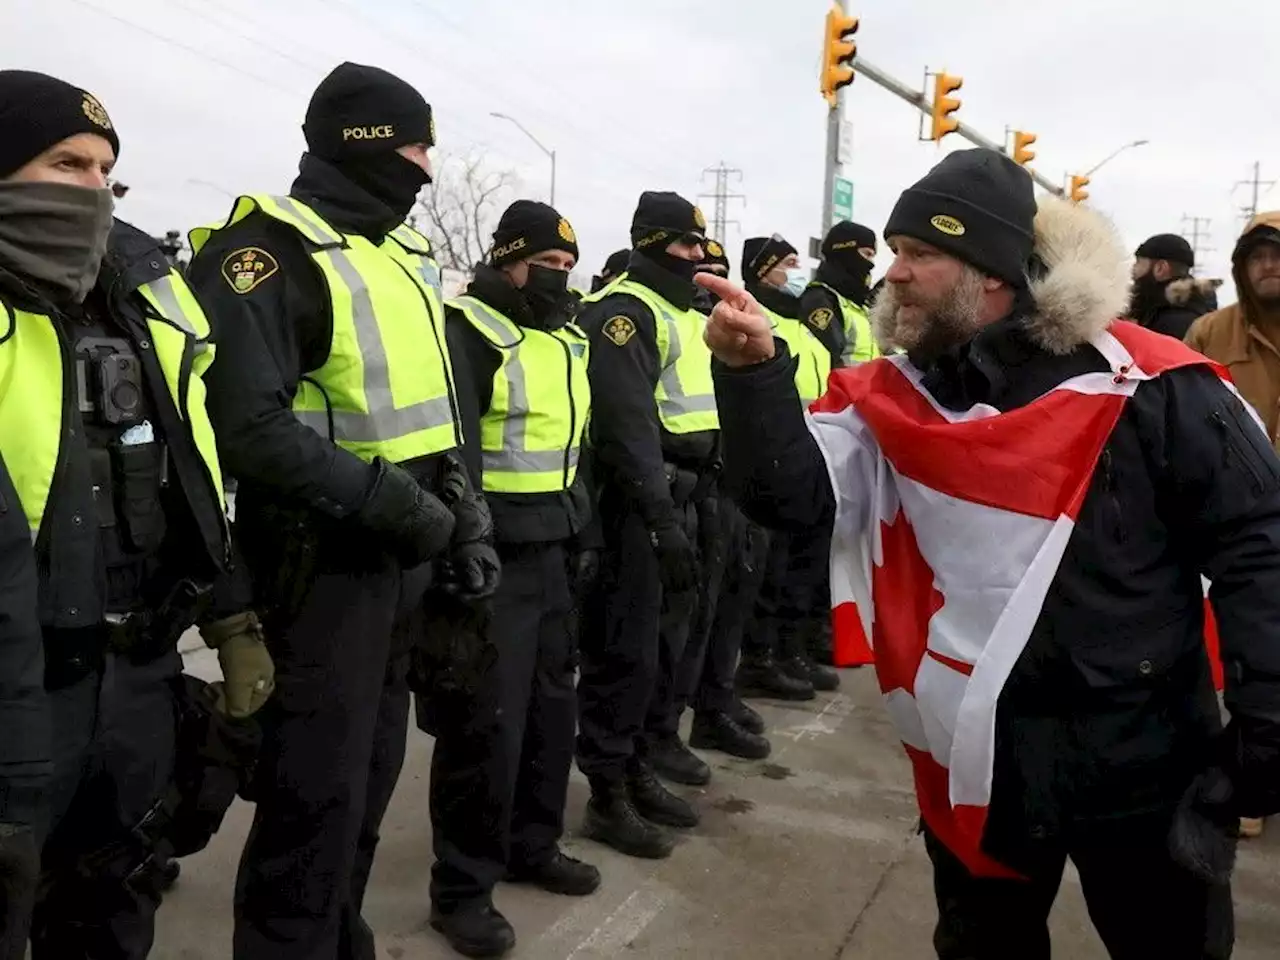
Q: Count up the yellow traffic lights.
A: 4